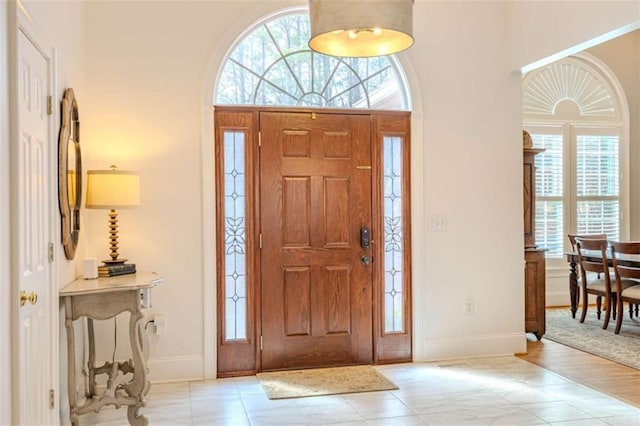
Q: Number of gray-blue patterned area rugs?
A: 1